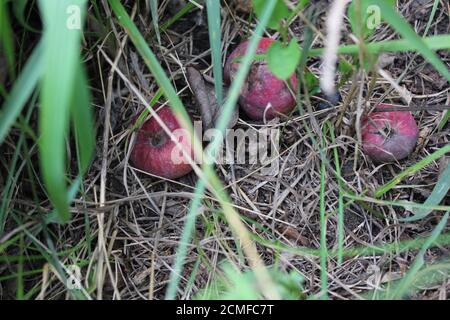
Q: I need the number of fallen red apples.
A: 3